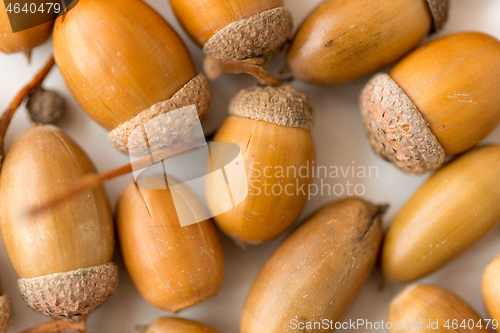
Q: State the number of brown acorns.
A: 14